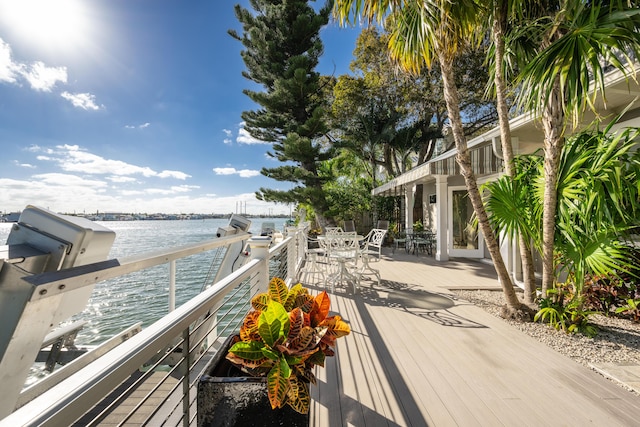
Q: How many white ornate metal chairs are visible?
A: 4